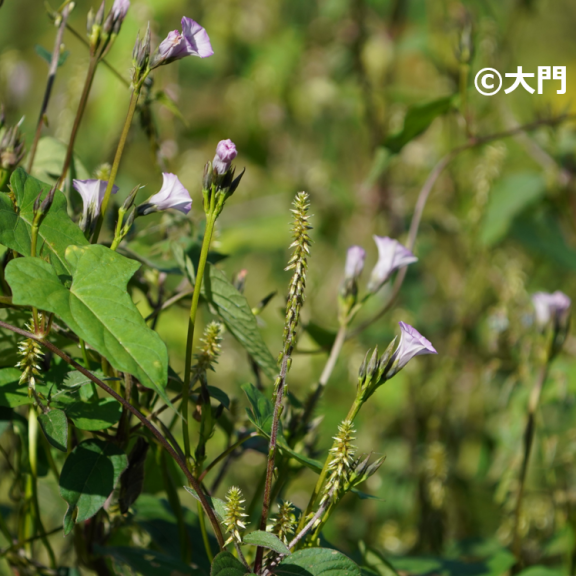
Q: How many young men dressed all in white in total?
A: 0